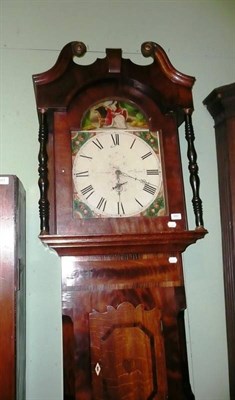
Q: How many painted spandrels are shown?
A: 4